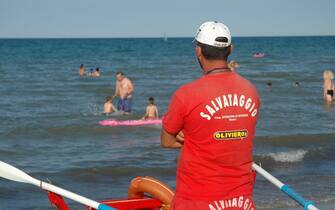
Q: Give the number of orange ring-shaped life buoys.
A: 1